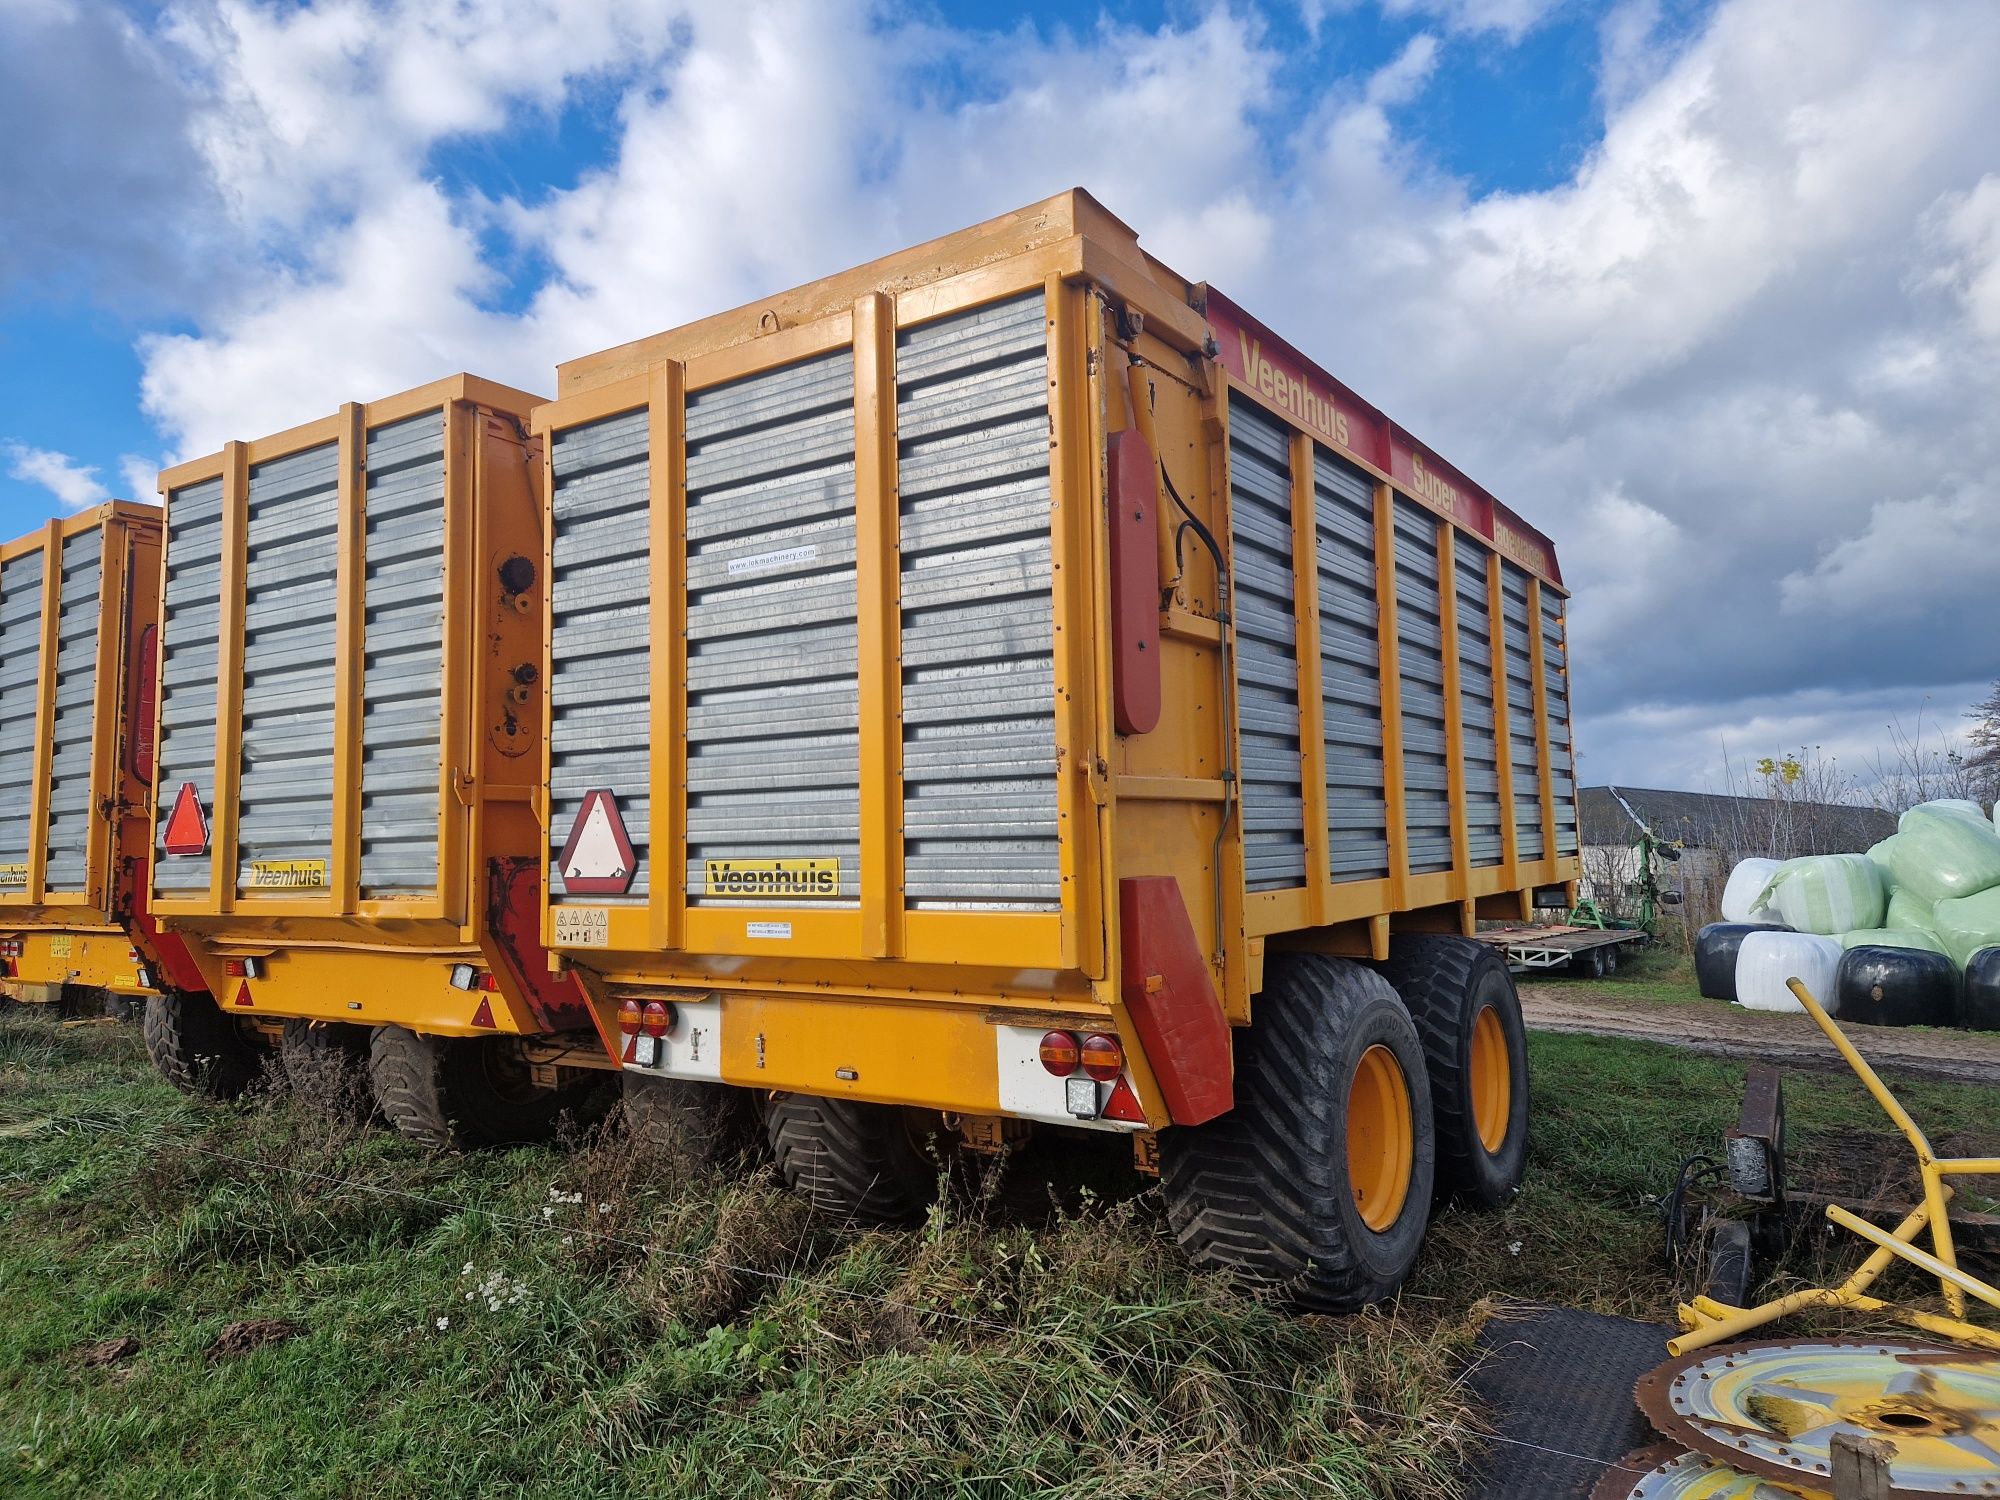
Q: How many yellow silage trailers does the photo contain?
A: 3